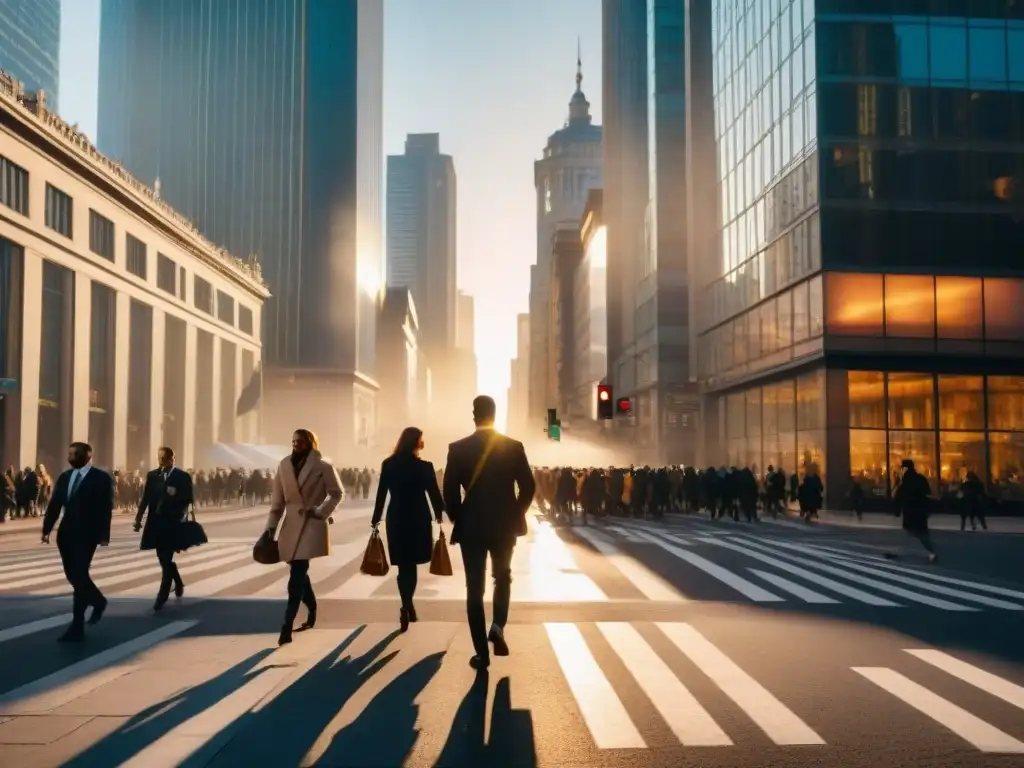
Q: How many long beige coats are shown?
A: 1